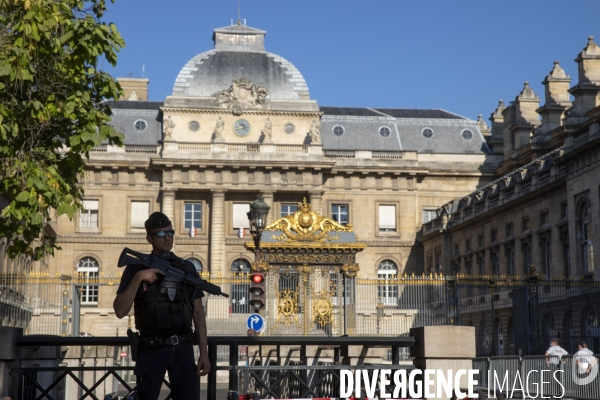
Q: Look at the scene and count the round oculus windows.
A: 7